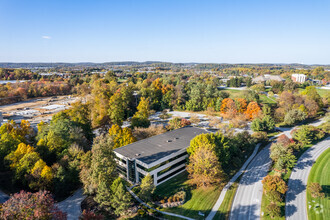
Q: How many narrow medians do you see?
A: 1